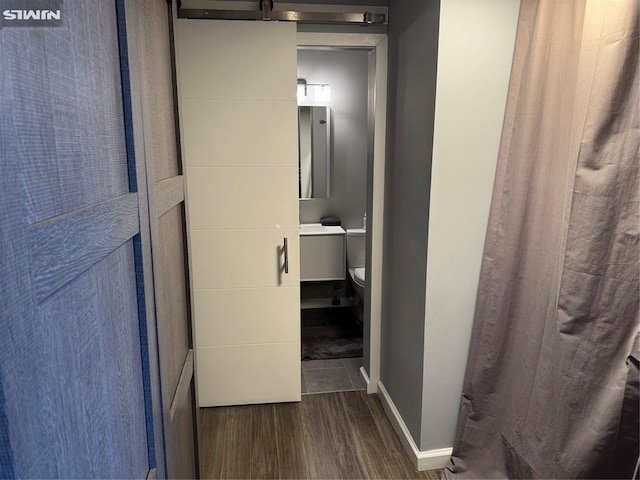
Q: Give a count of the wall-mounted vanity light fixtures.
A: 1